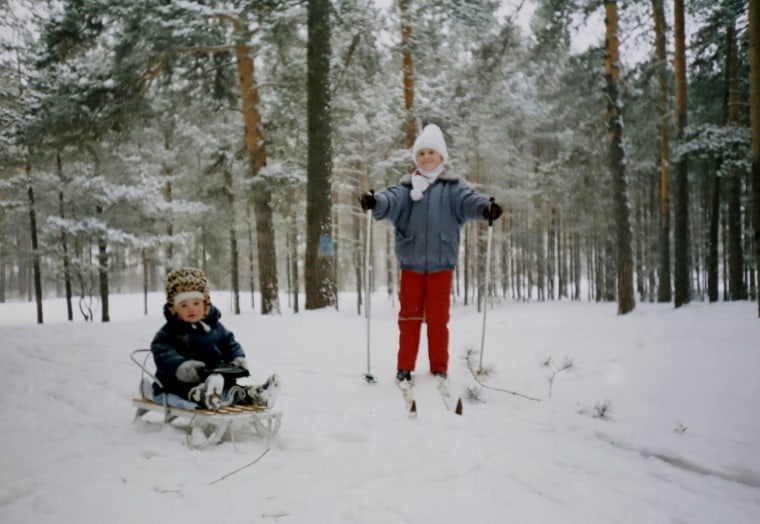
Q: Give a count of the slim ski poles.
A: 2